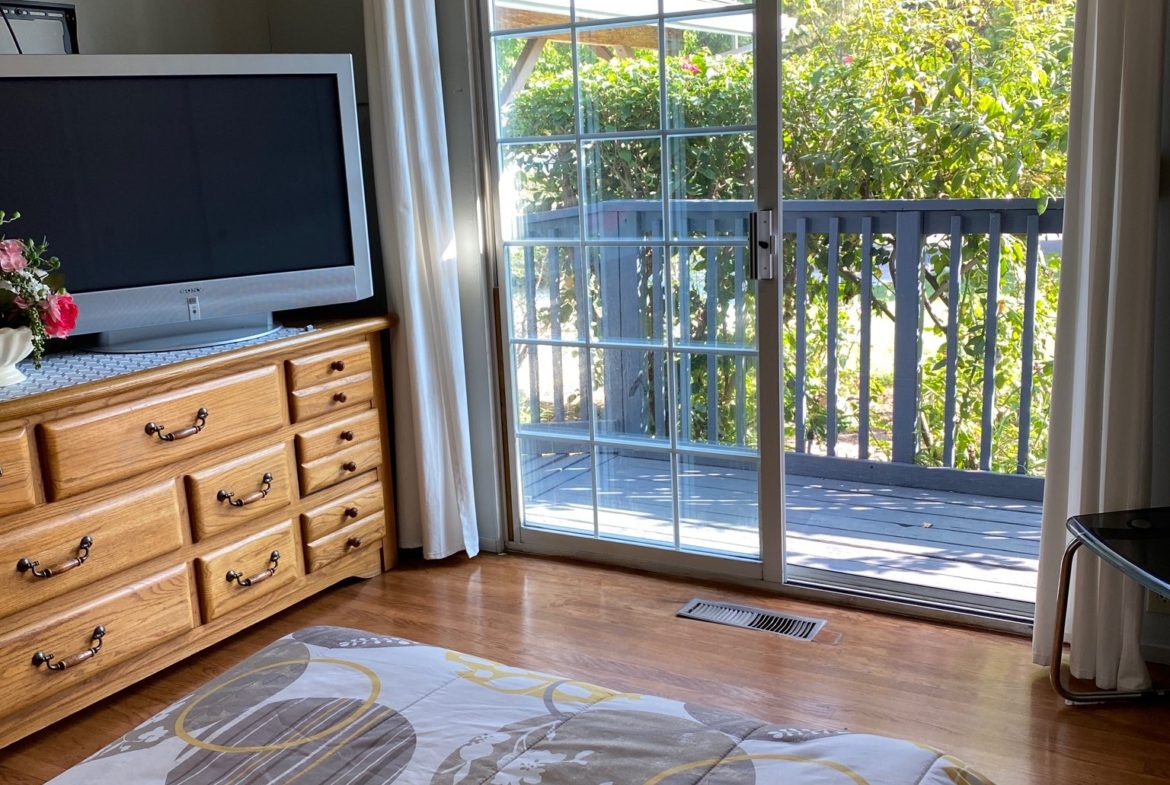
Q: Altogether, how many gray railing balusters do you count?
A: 13